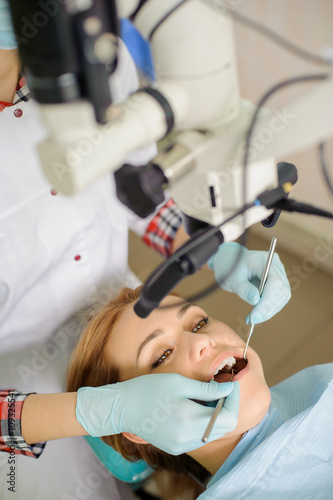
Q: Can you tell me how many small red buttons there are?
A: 3